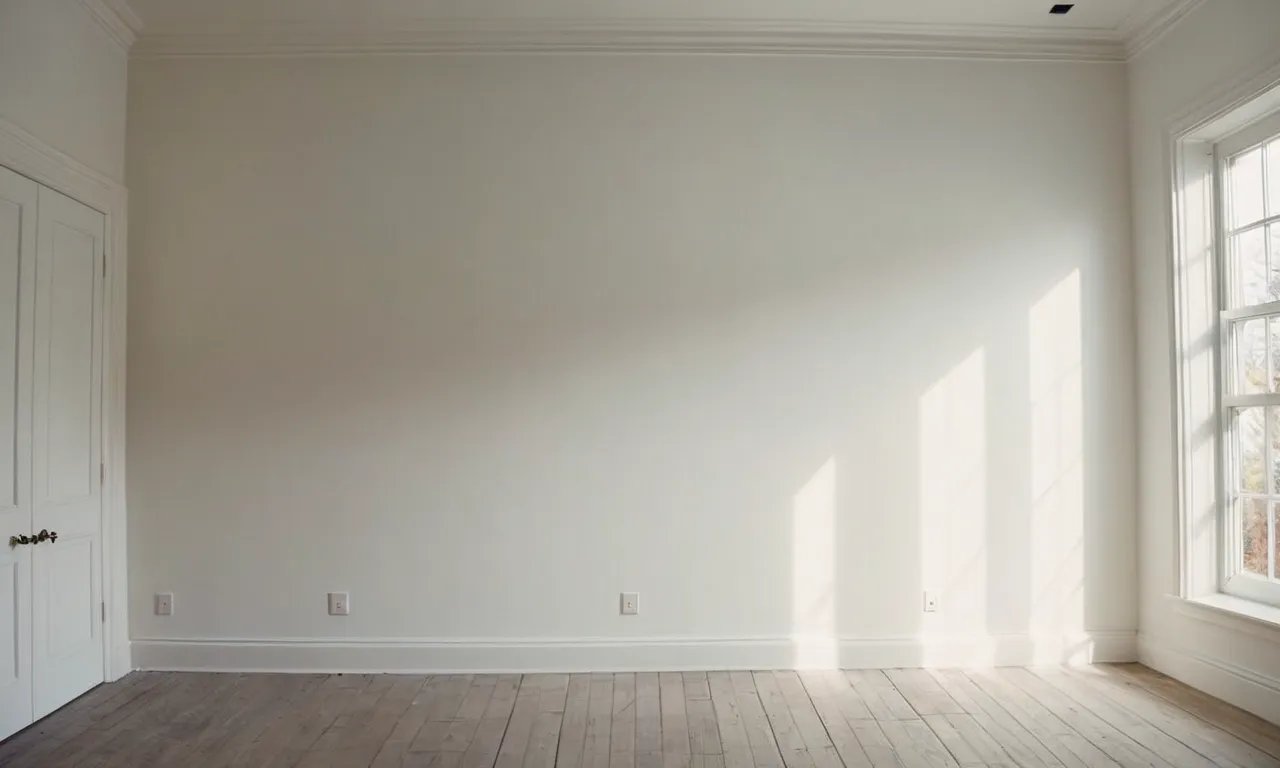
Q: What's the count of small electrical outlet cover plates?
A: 4